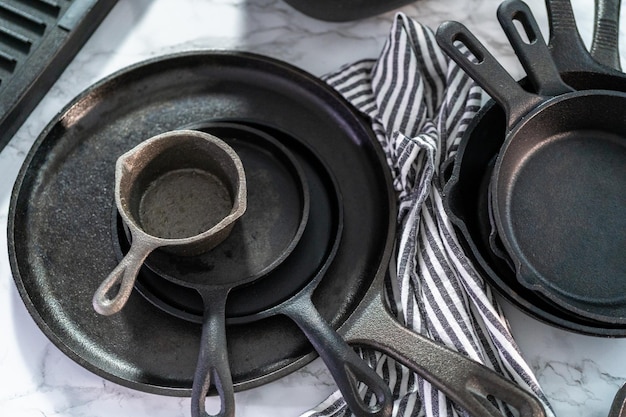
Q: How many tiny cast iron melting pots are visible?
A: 1